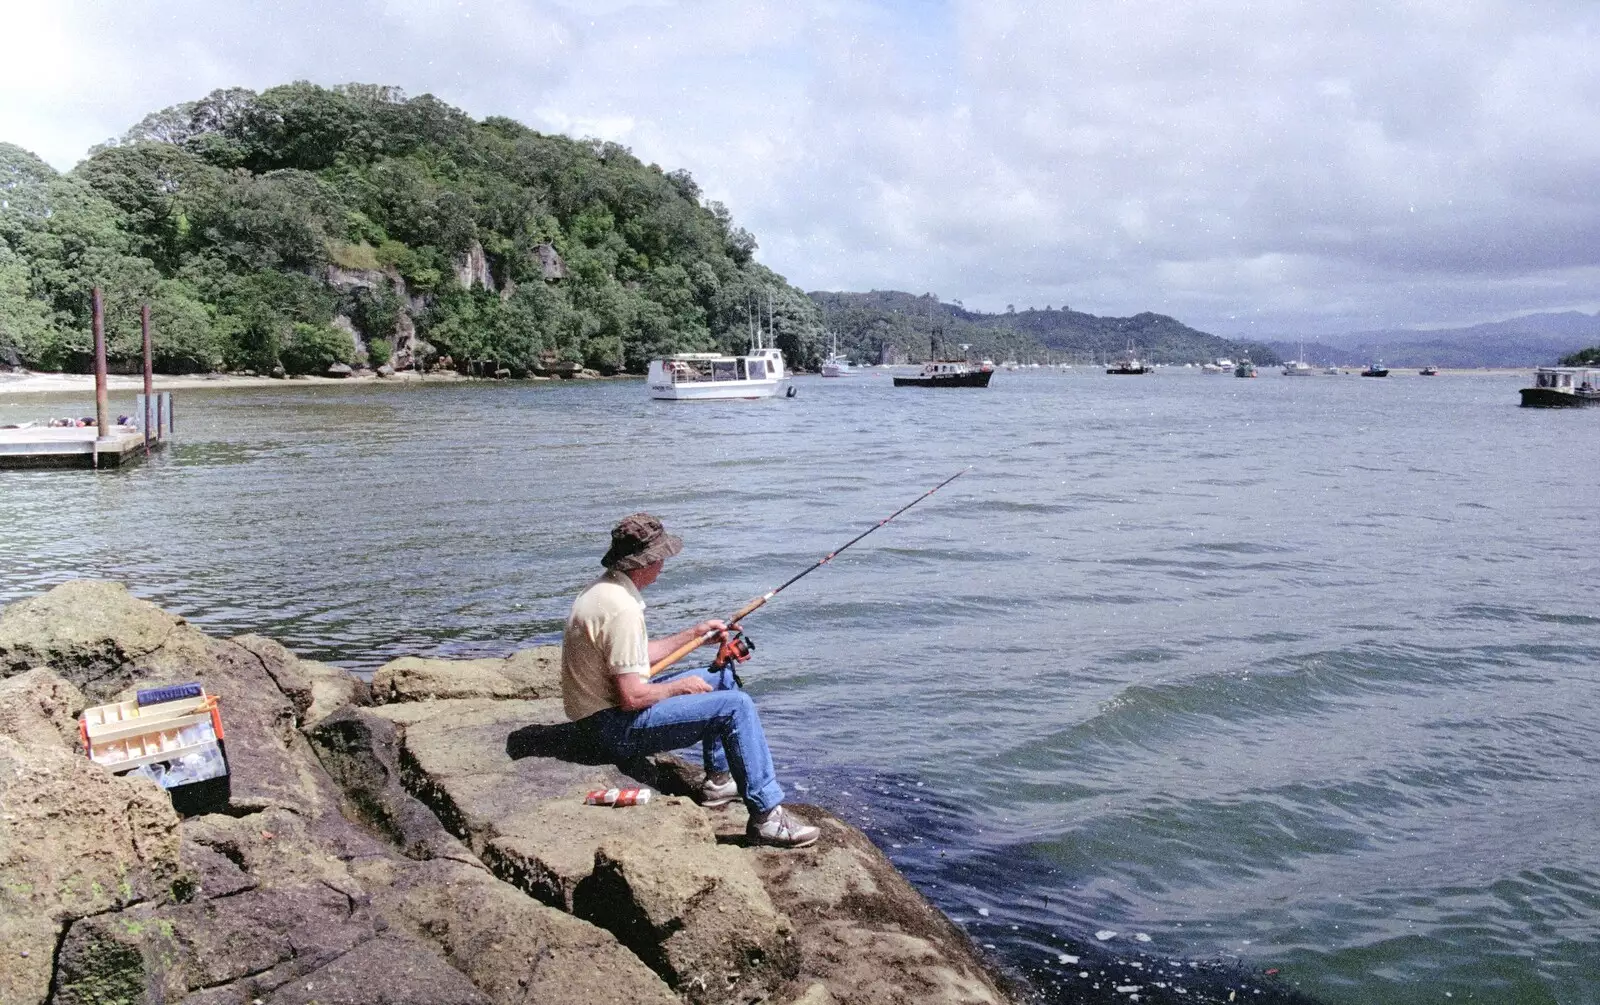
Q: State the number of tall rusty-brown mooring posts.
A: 2